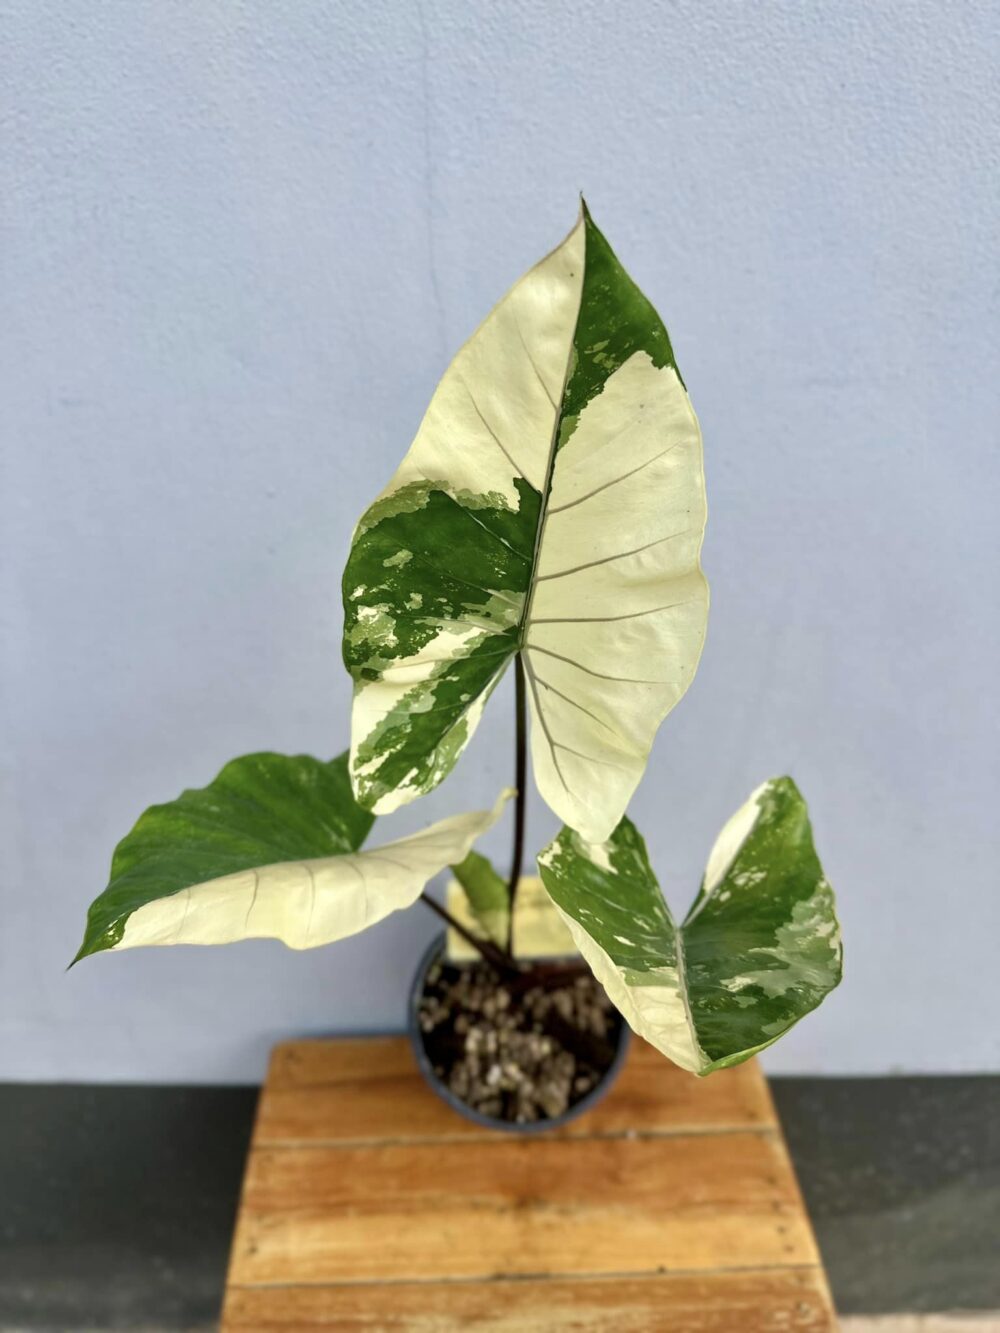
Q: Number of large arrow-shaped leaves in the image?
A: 3